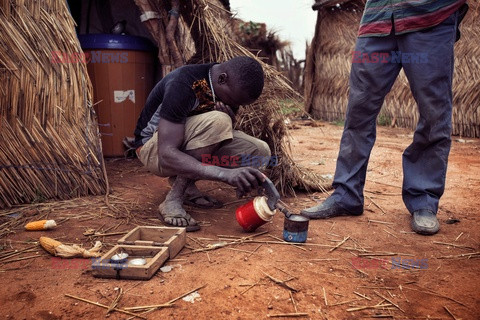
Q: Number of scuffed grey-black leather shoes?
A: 2